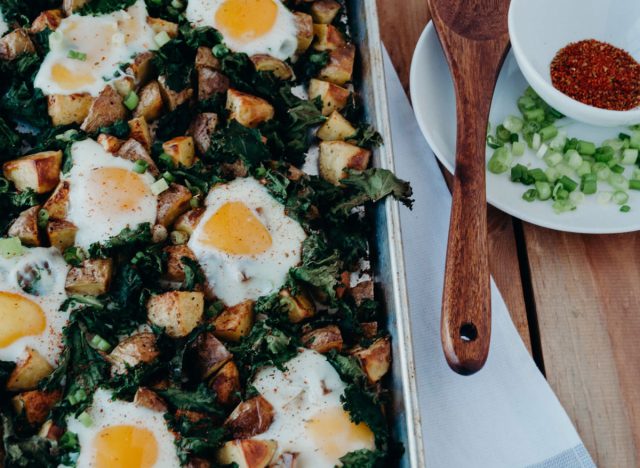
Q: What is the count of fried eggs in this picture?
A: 7